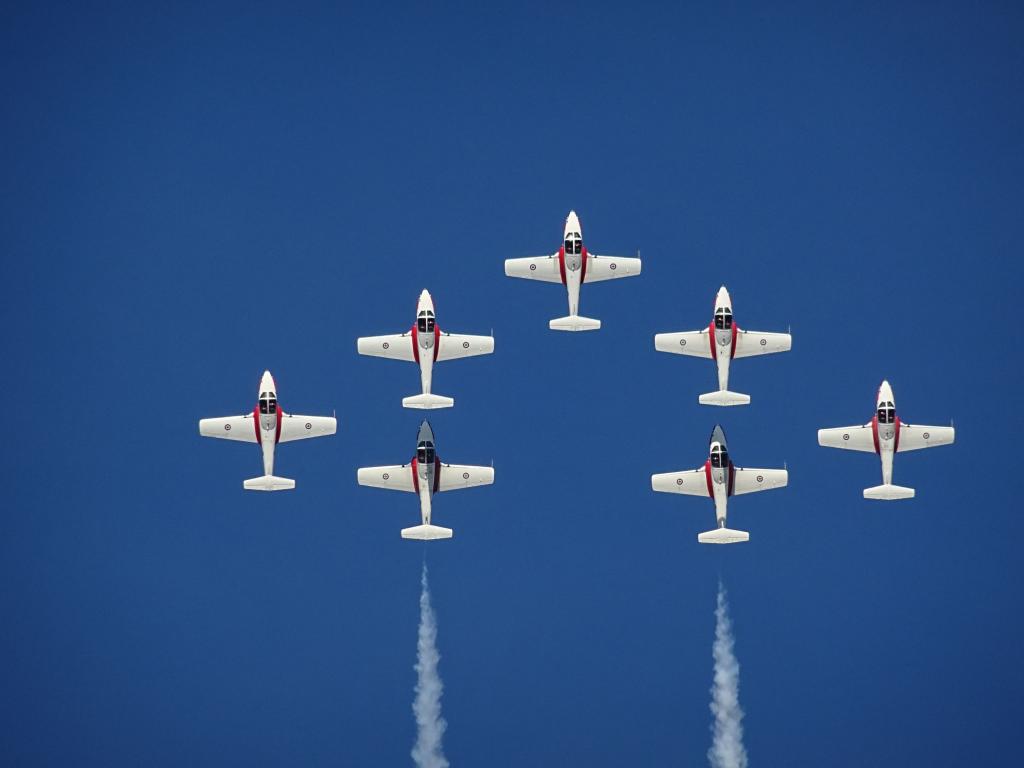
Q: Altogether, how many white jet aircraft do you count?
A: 7